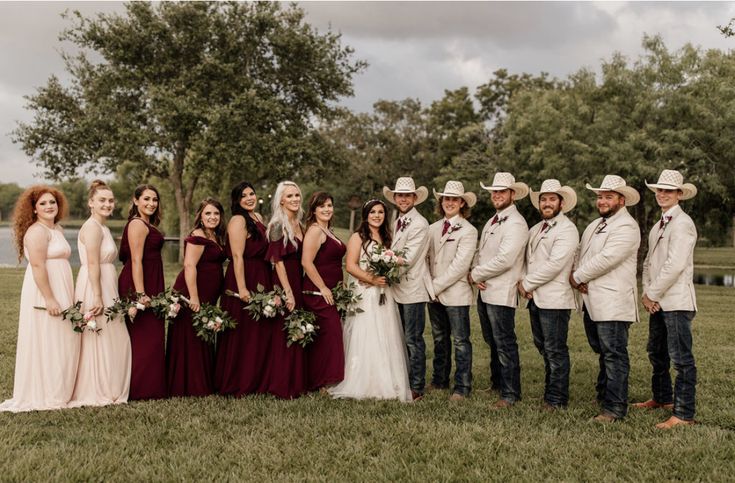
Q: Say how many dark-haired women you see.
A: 5